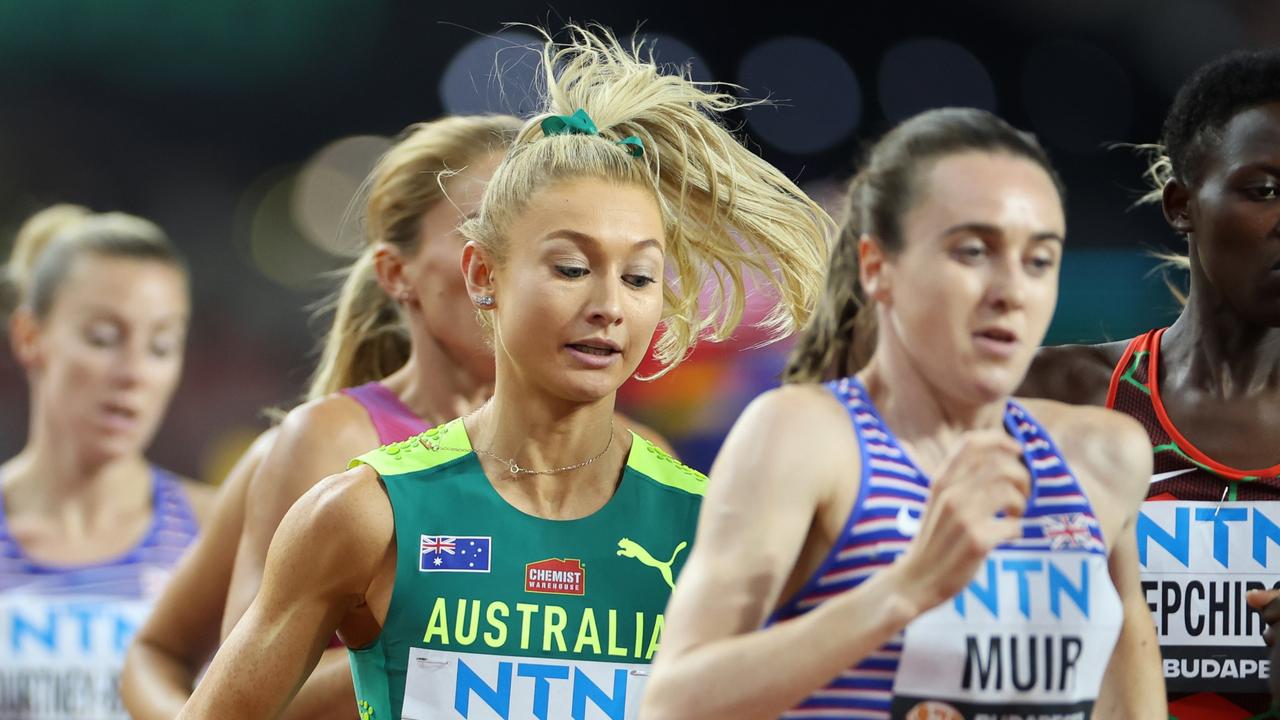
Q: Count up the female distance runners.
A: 5